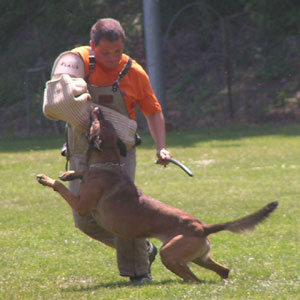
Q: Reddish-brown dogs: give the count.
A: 1